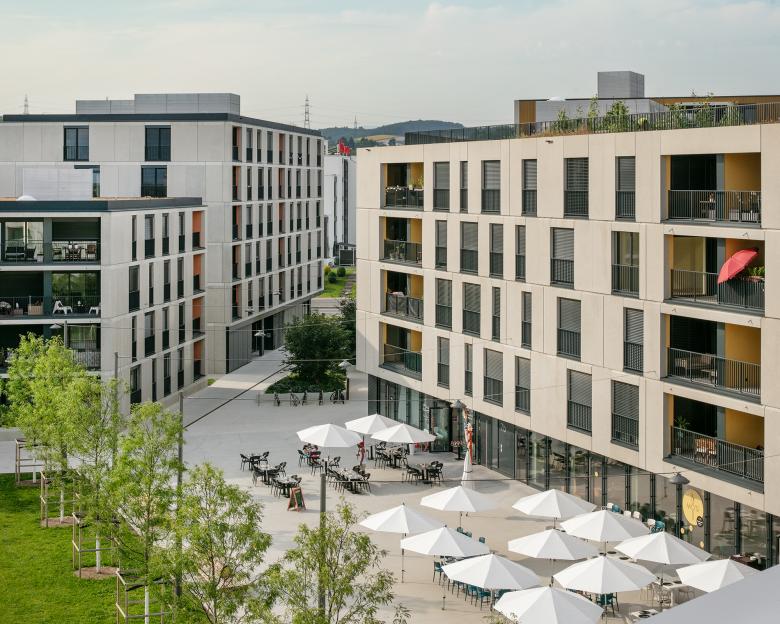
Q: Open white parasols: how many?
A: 14